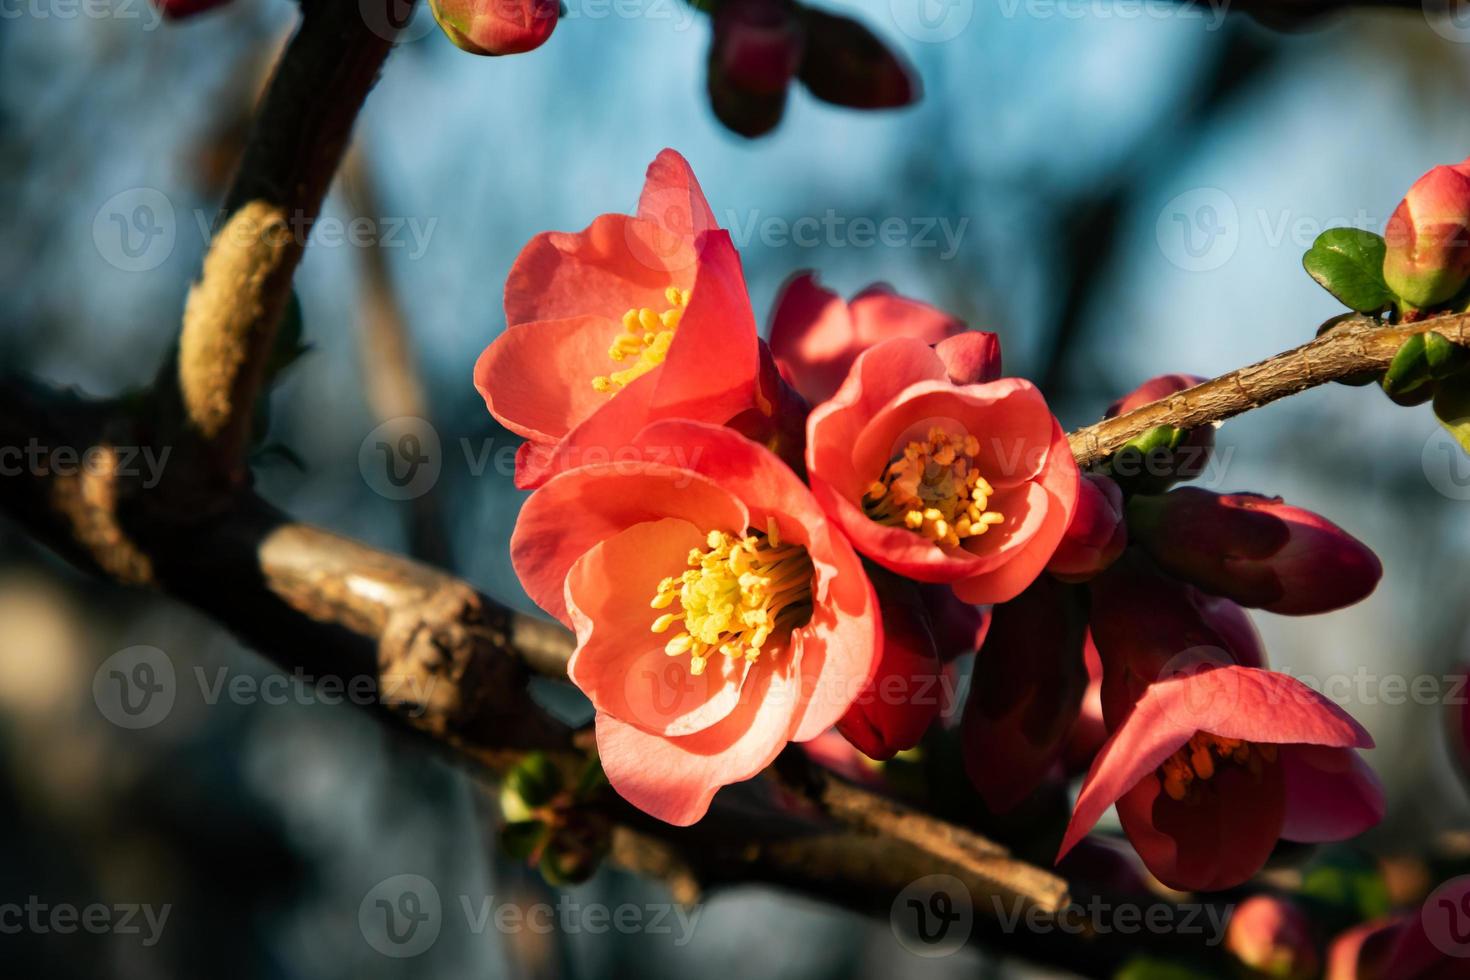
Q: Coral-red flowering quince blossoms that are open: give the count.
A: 4